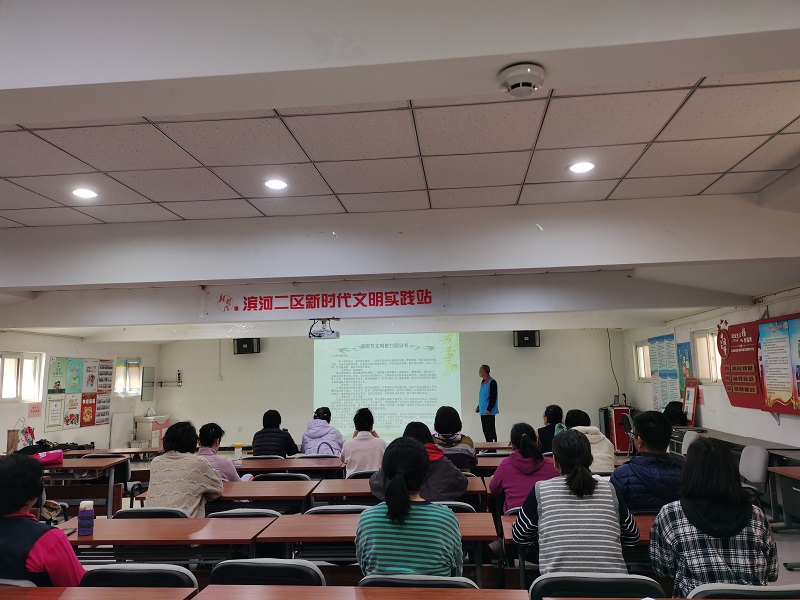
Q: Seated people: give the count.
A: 15